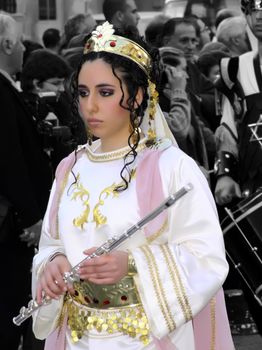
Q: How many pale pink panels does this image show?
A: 2